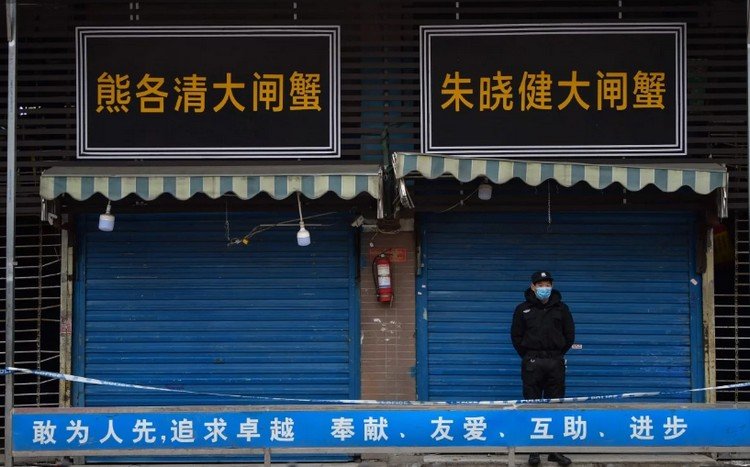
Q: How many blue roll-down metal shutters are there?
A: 2